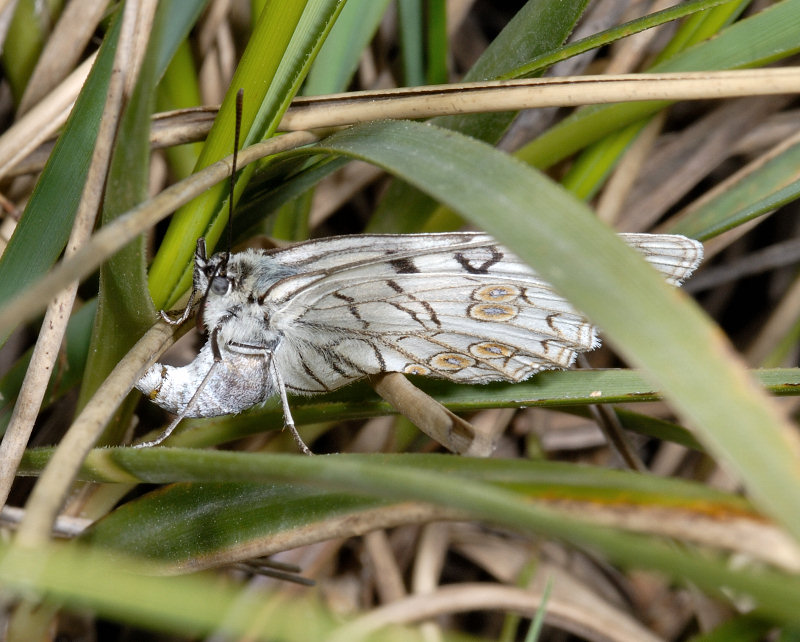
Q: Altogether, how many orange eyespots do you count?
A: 5